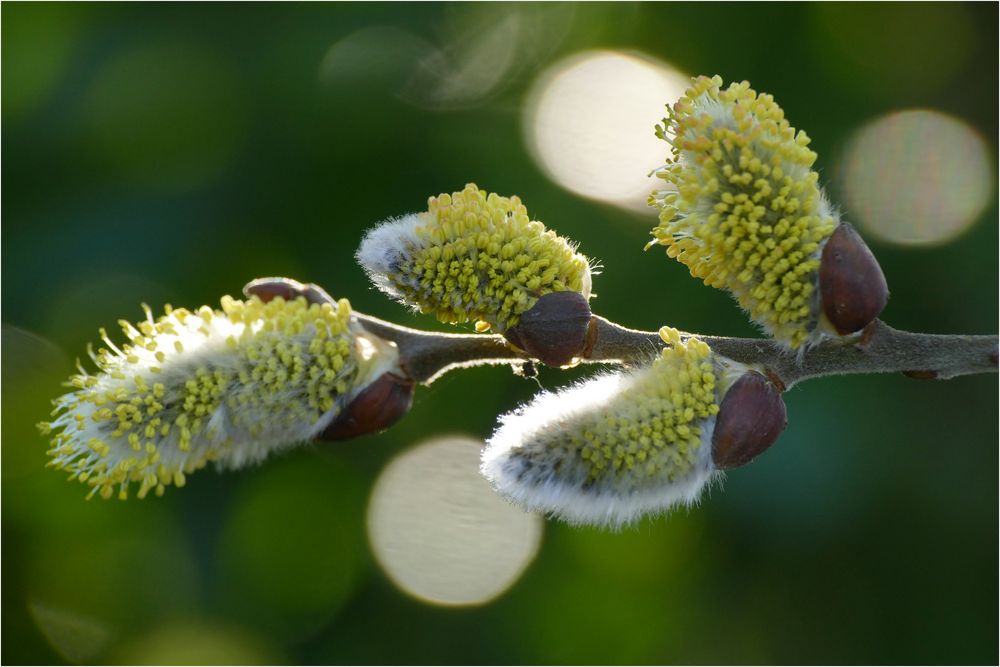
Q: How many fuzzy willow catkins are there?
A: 4